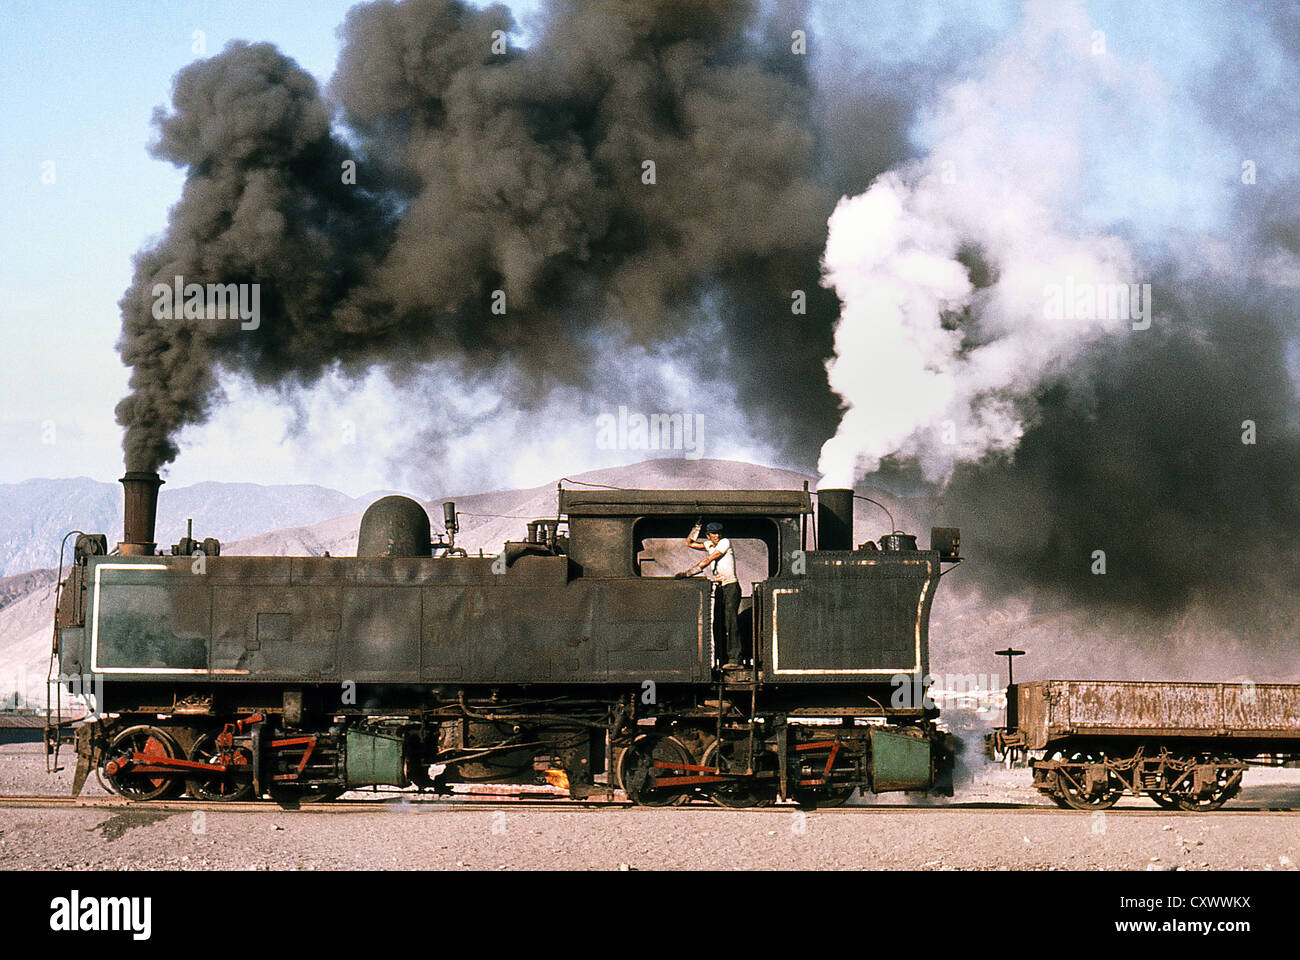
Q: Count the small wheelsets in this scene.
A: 2